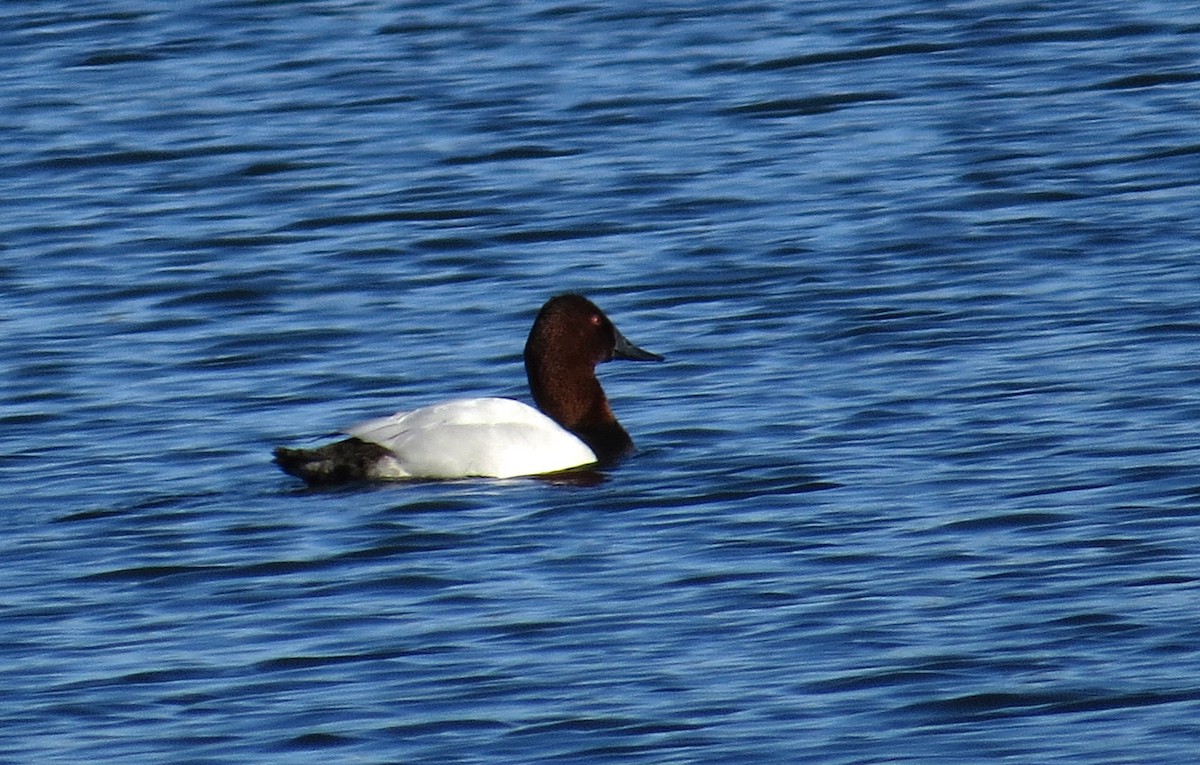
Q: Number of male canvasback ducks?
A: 1